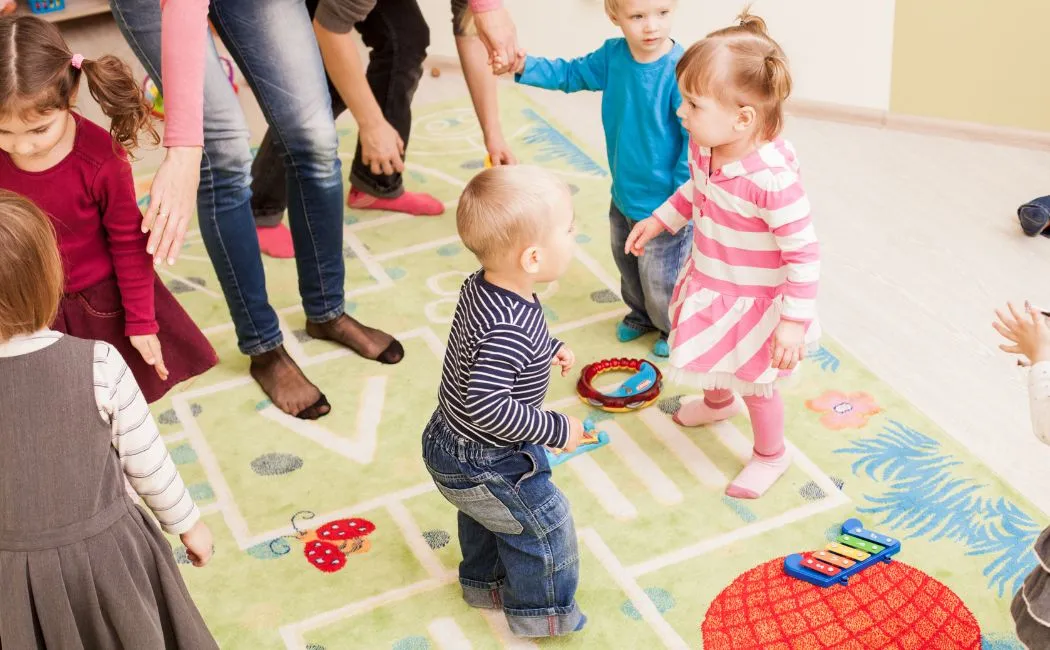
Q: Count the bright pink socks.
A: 2